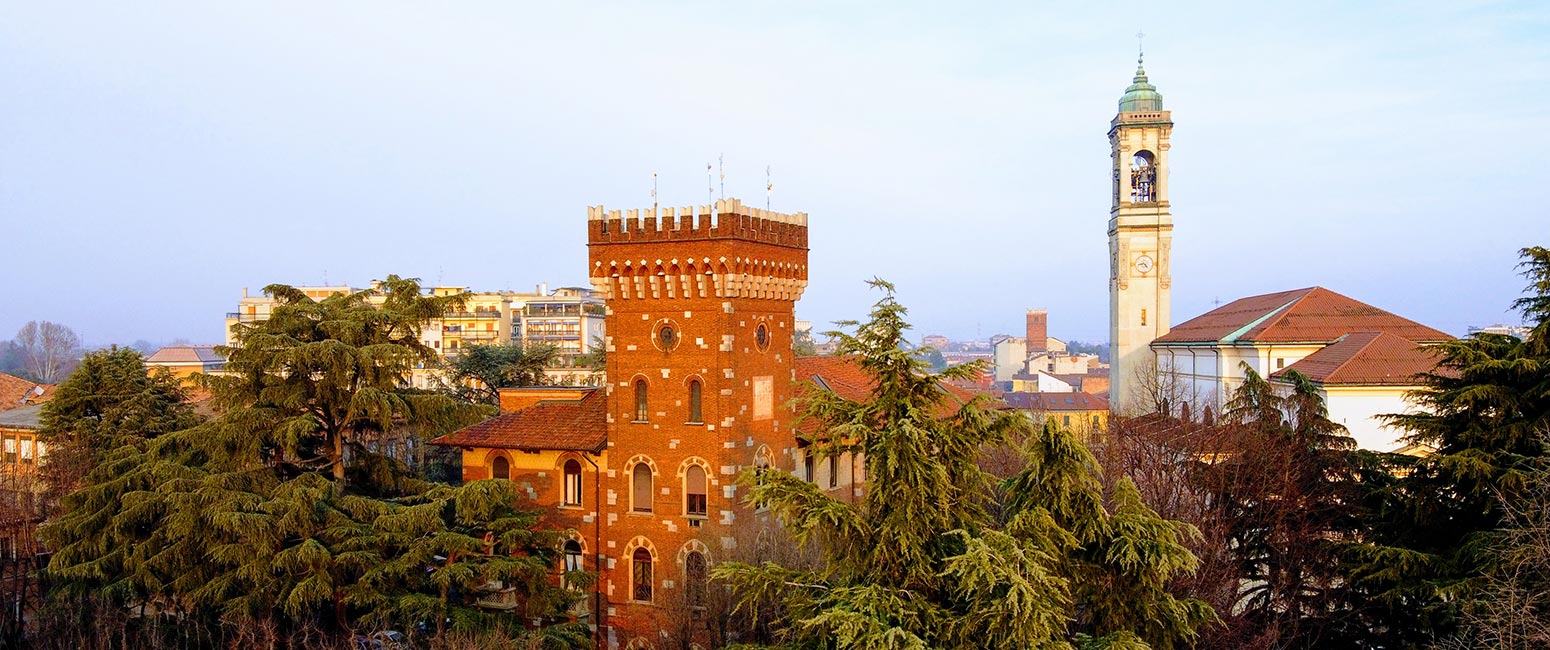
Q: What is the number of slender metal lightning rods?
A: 4